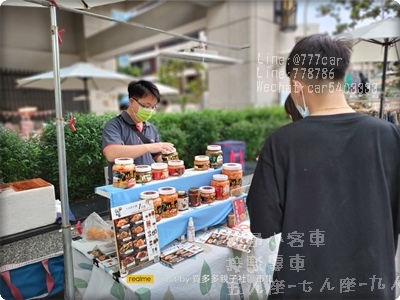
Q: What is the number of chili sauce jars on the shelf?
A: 14